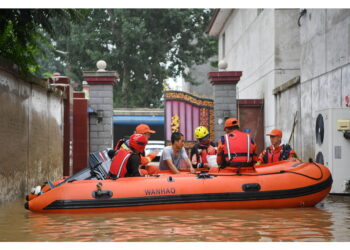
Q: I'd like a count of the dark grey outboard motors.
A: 1